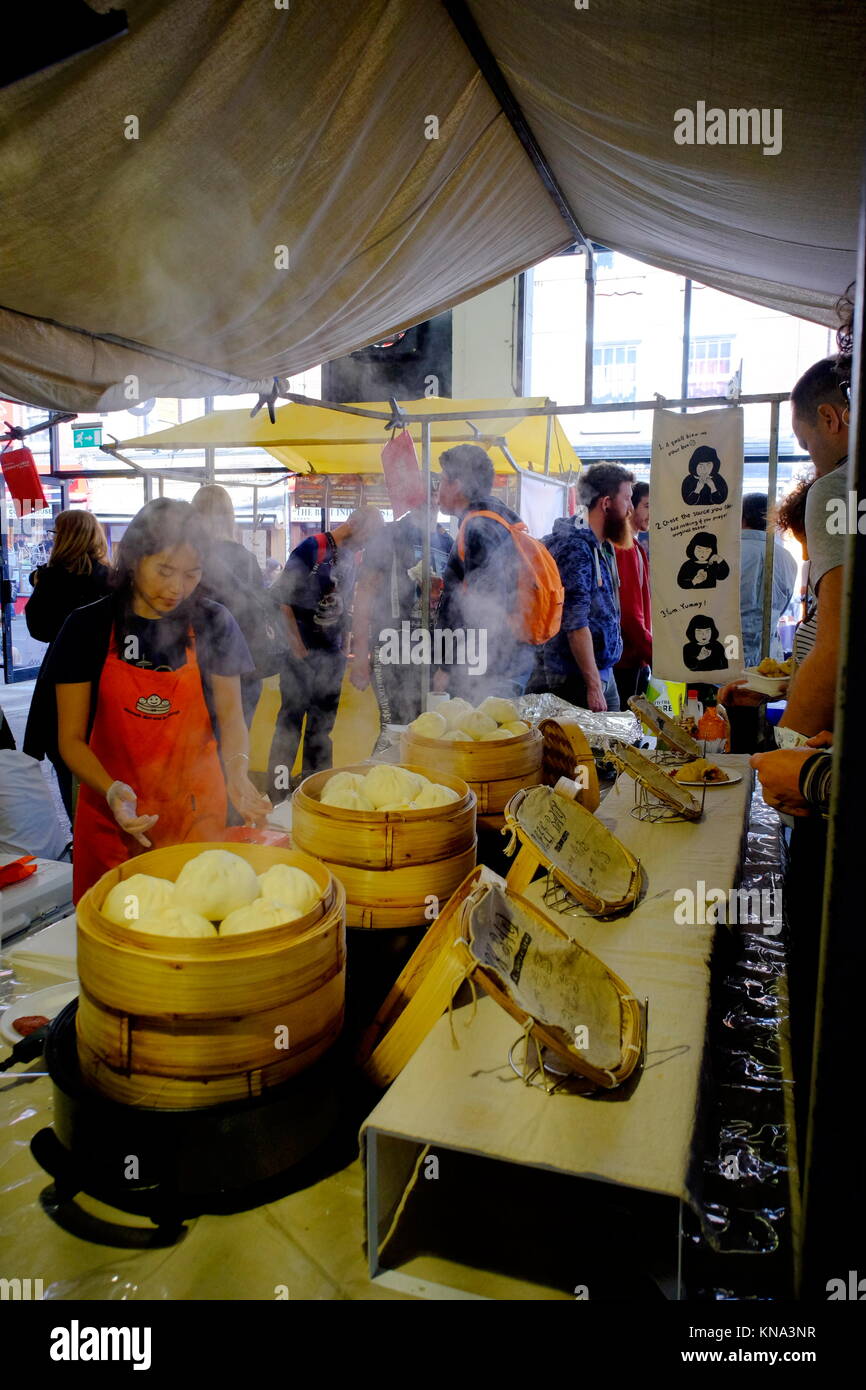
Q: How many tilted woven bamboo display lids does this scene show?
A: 4